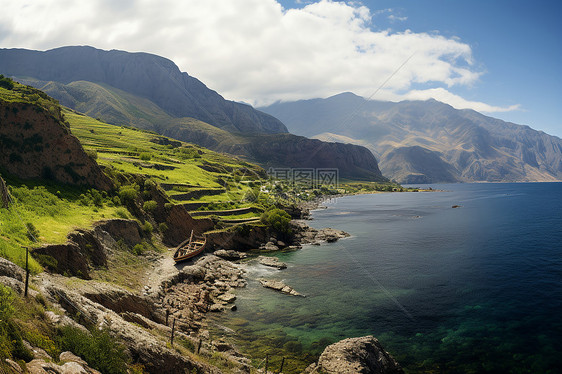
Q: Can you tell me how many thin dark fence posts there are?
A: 6